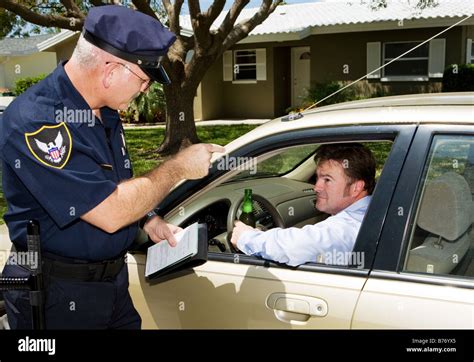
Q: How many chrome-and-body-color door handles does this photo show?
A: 1